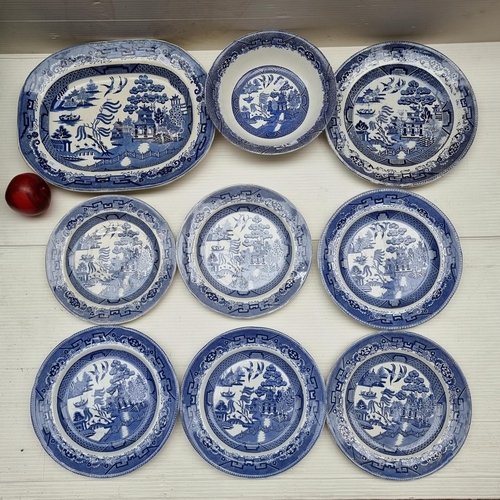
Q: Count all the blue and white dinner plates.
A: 7